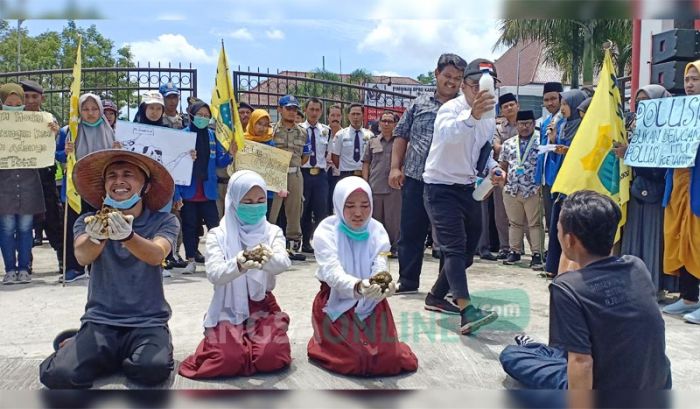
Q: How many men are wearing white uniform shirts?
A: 2